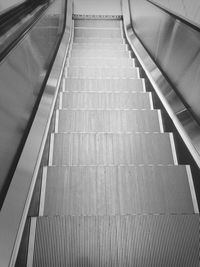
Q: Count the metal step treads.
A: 13